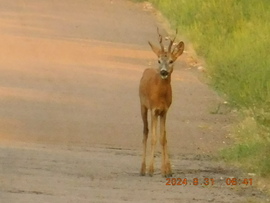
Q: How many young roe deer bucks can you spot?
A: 1